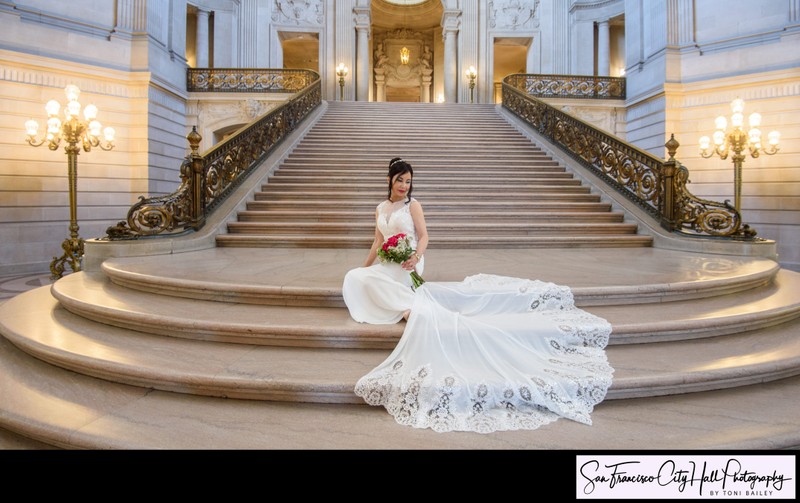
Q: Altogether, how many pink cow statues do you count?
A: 0